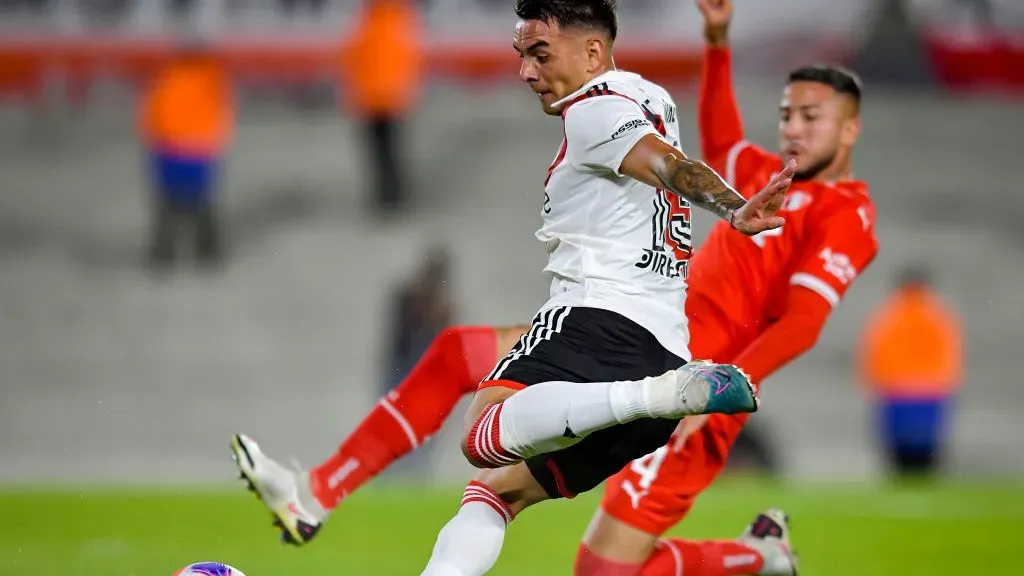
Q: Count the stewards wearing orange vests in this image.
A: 3